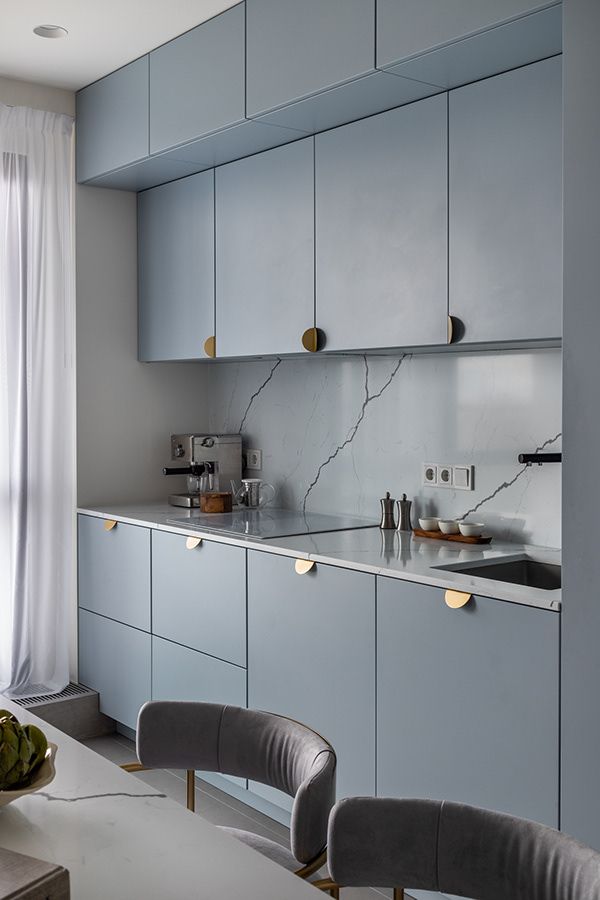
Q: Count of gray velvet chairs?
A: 2